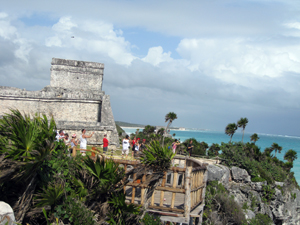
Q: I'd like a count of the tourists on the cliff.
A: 11